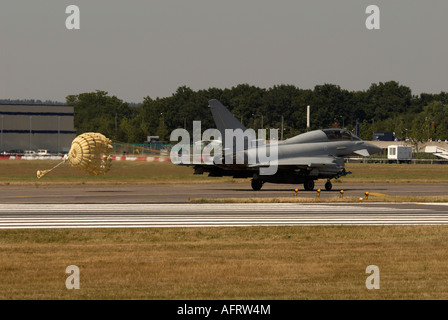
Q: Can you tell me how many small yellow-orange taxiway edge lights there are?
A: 4